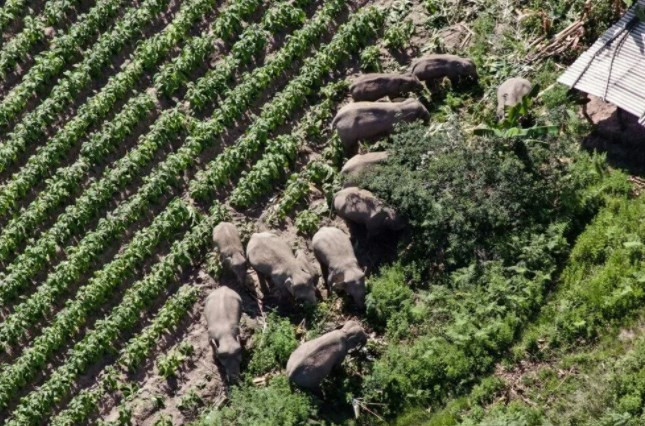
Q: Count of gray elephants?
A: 11